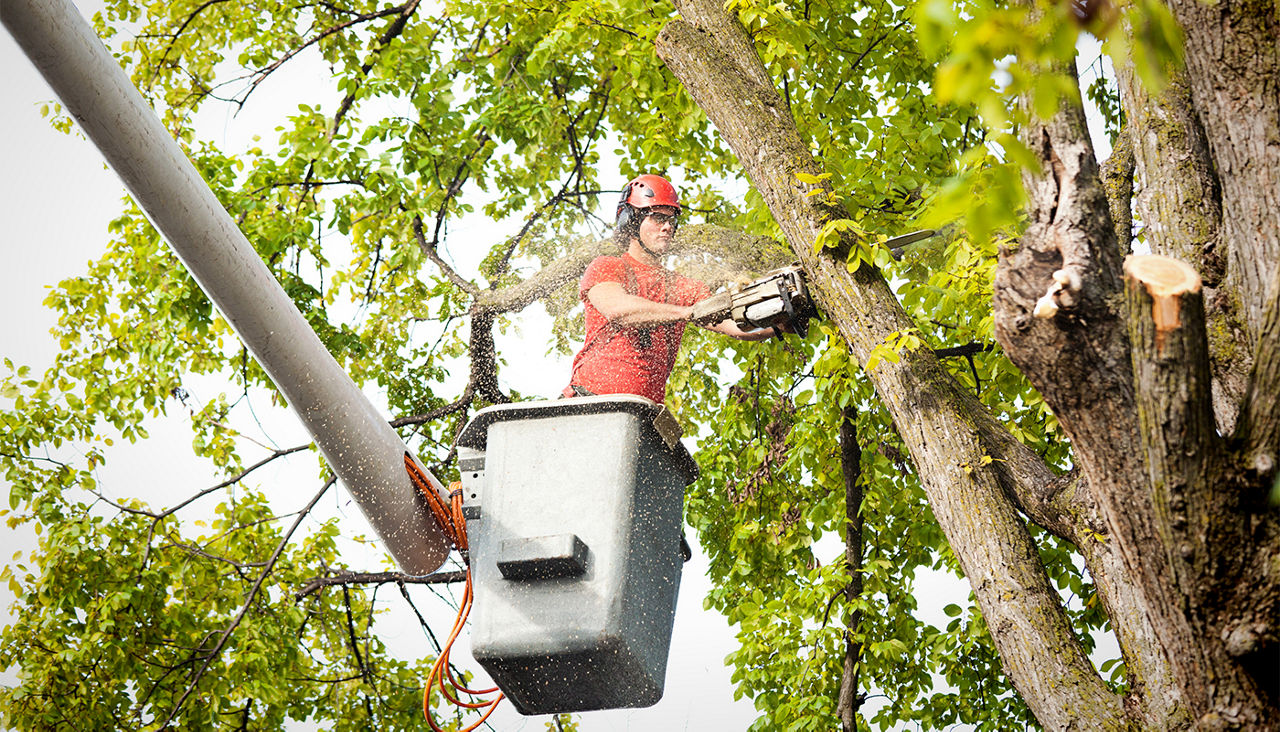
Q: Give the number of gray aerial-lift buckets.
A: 1